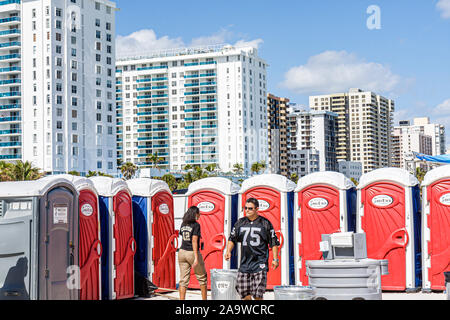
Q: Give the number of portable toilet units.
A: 9